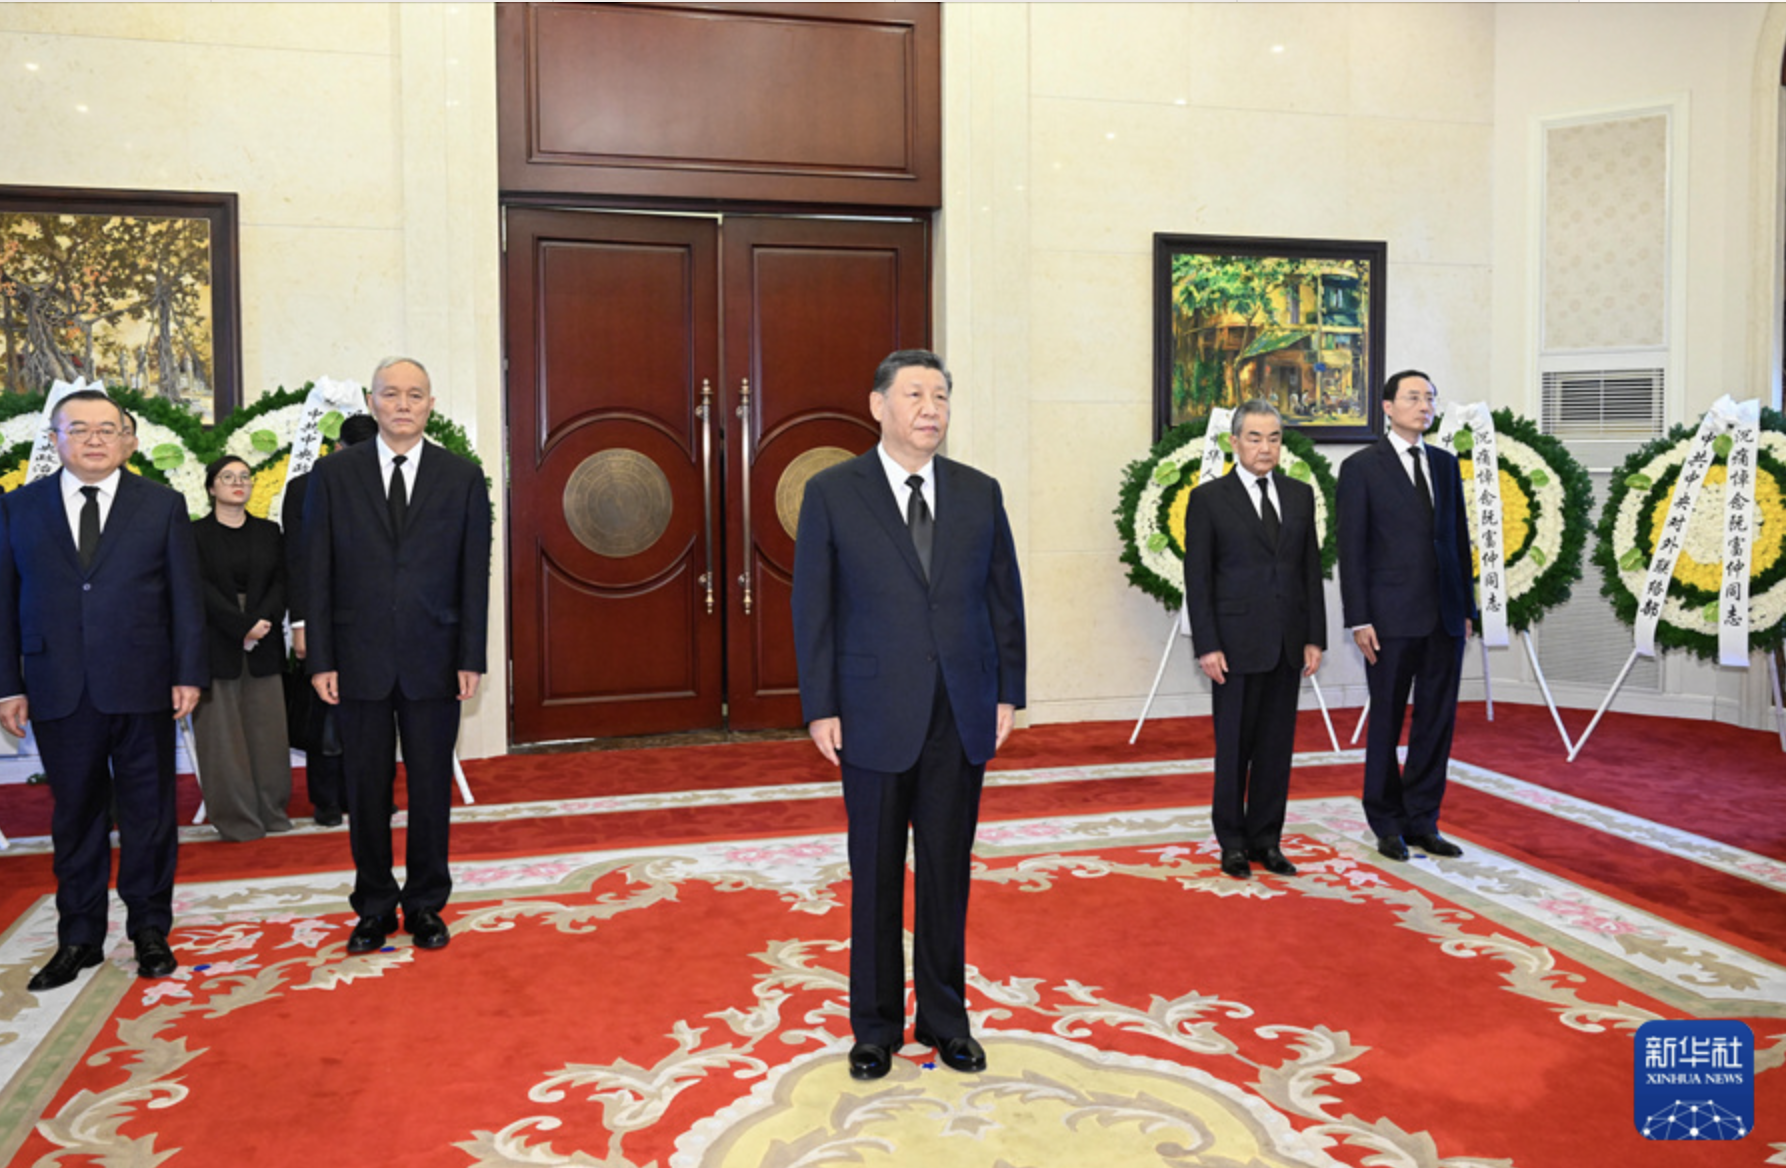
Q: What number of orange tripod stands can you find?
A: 0